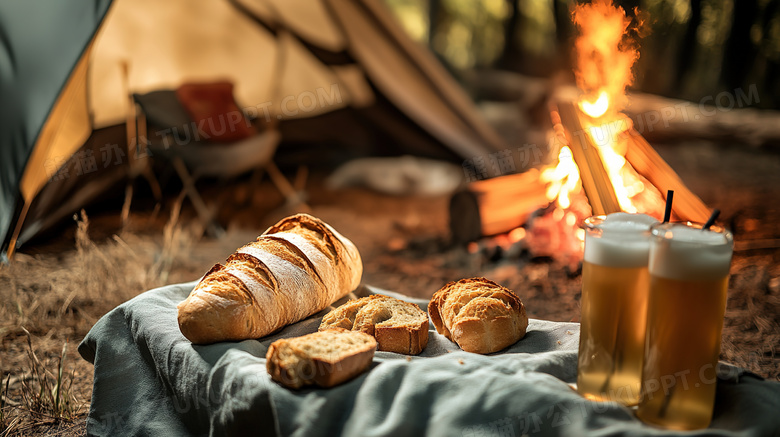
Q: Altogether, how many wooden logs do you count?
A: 3